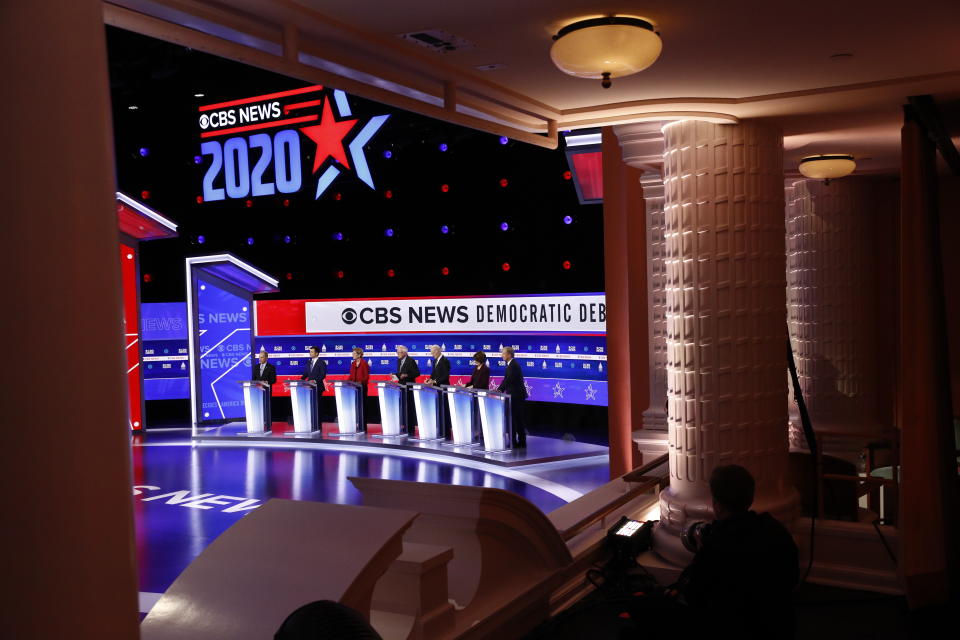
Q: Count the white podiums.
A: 7